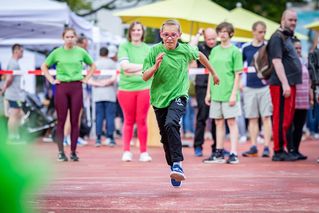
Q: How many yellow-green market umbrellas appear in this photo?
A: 3